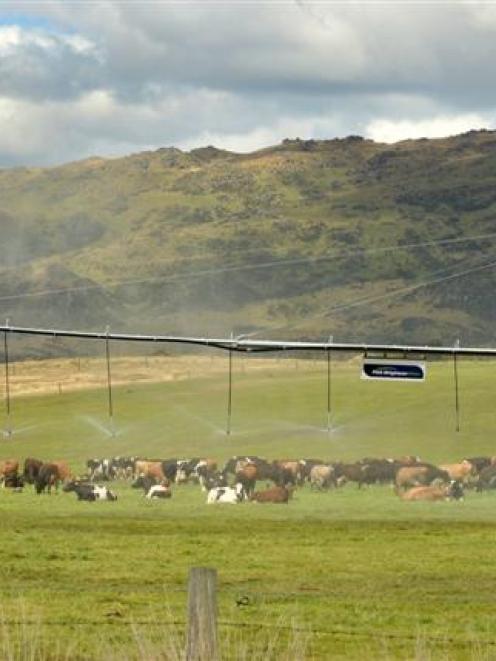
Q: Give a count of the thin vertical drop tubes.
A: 5